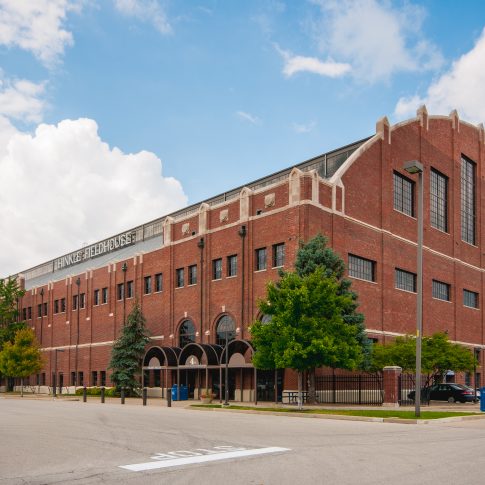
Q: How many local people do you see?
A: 0